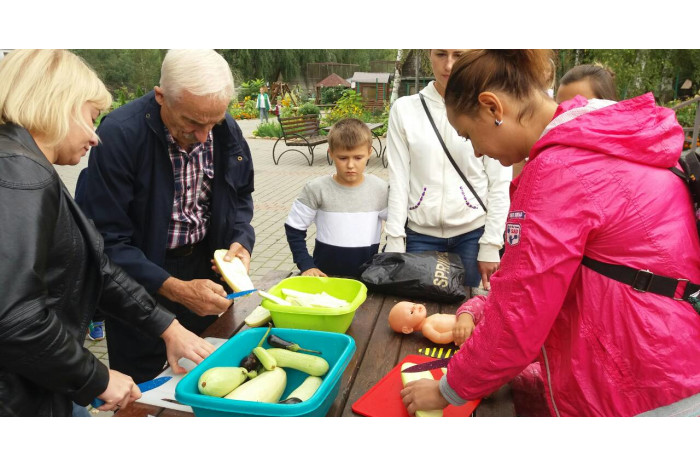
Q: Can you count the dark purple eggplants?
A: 3